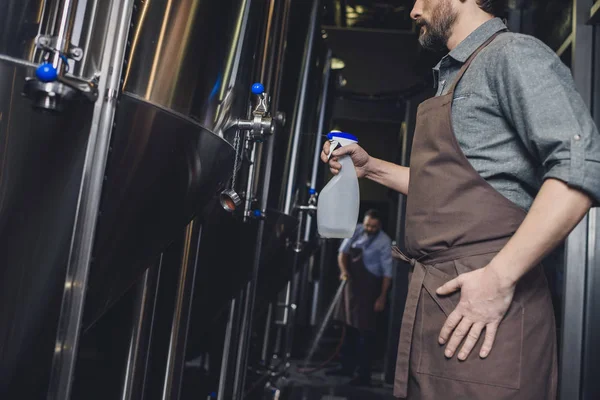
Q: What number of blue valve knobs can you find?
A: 4